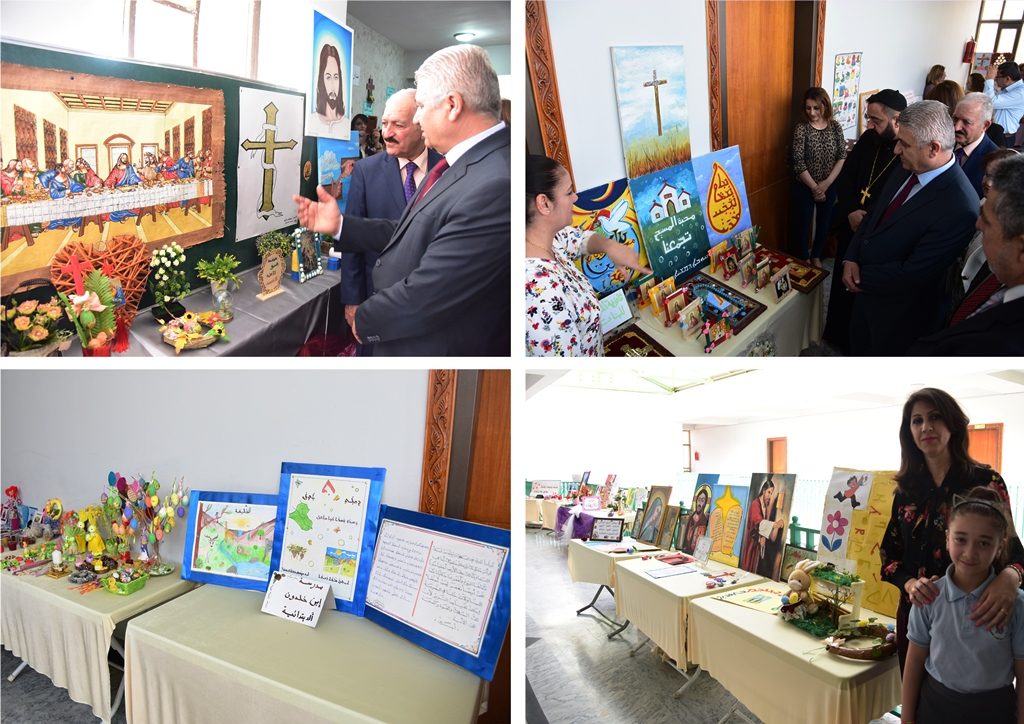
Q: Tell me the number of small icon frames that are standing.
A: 11